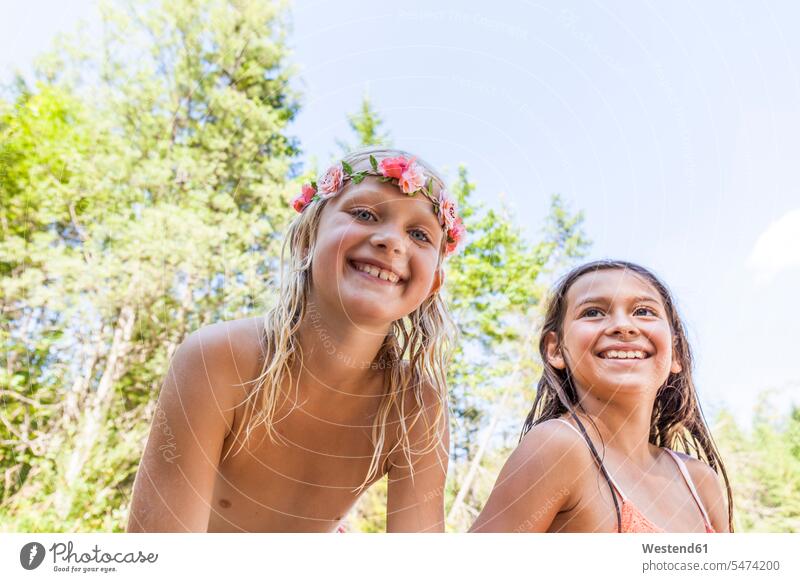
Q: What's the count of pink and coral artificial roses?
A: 6